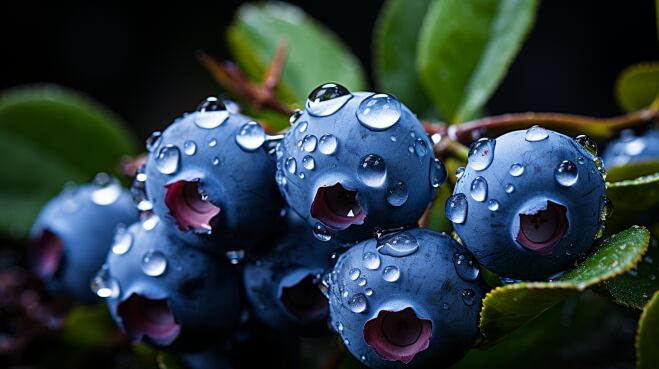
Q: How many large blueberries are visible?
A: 7